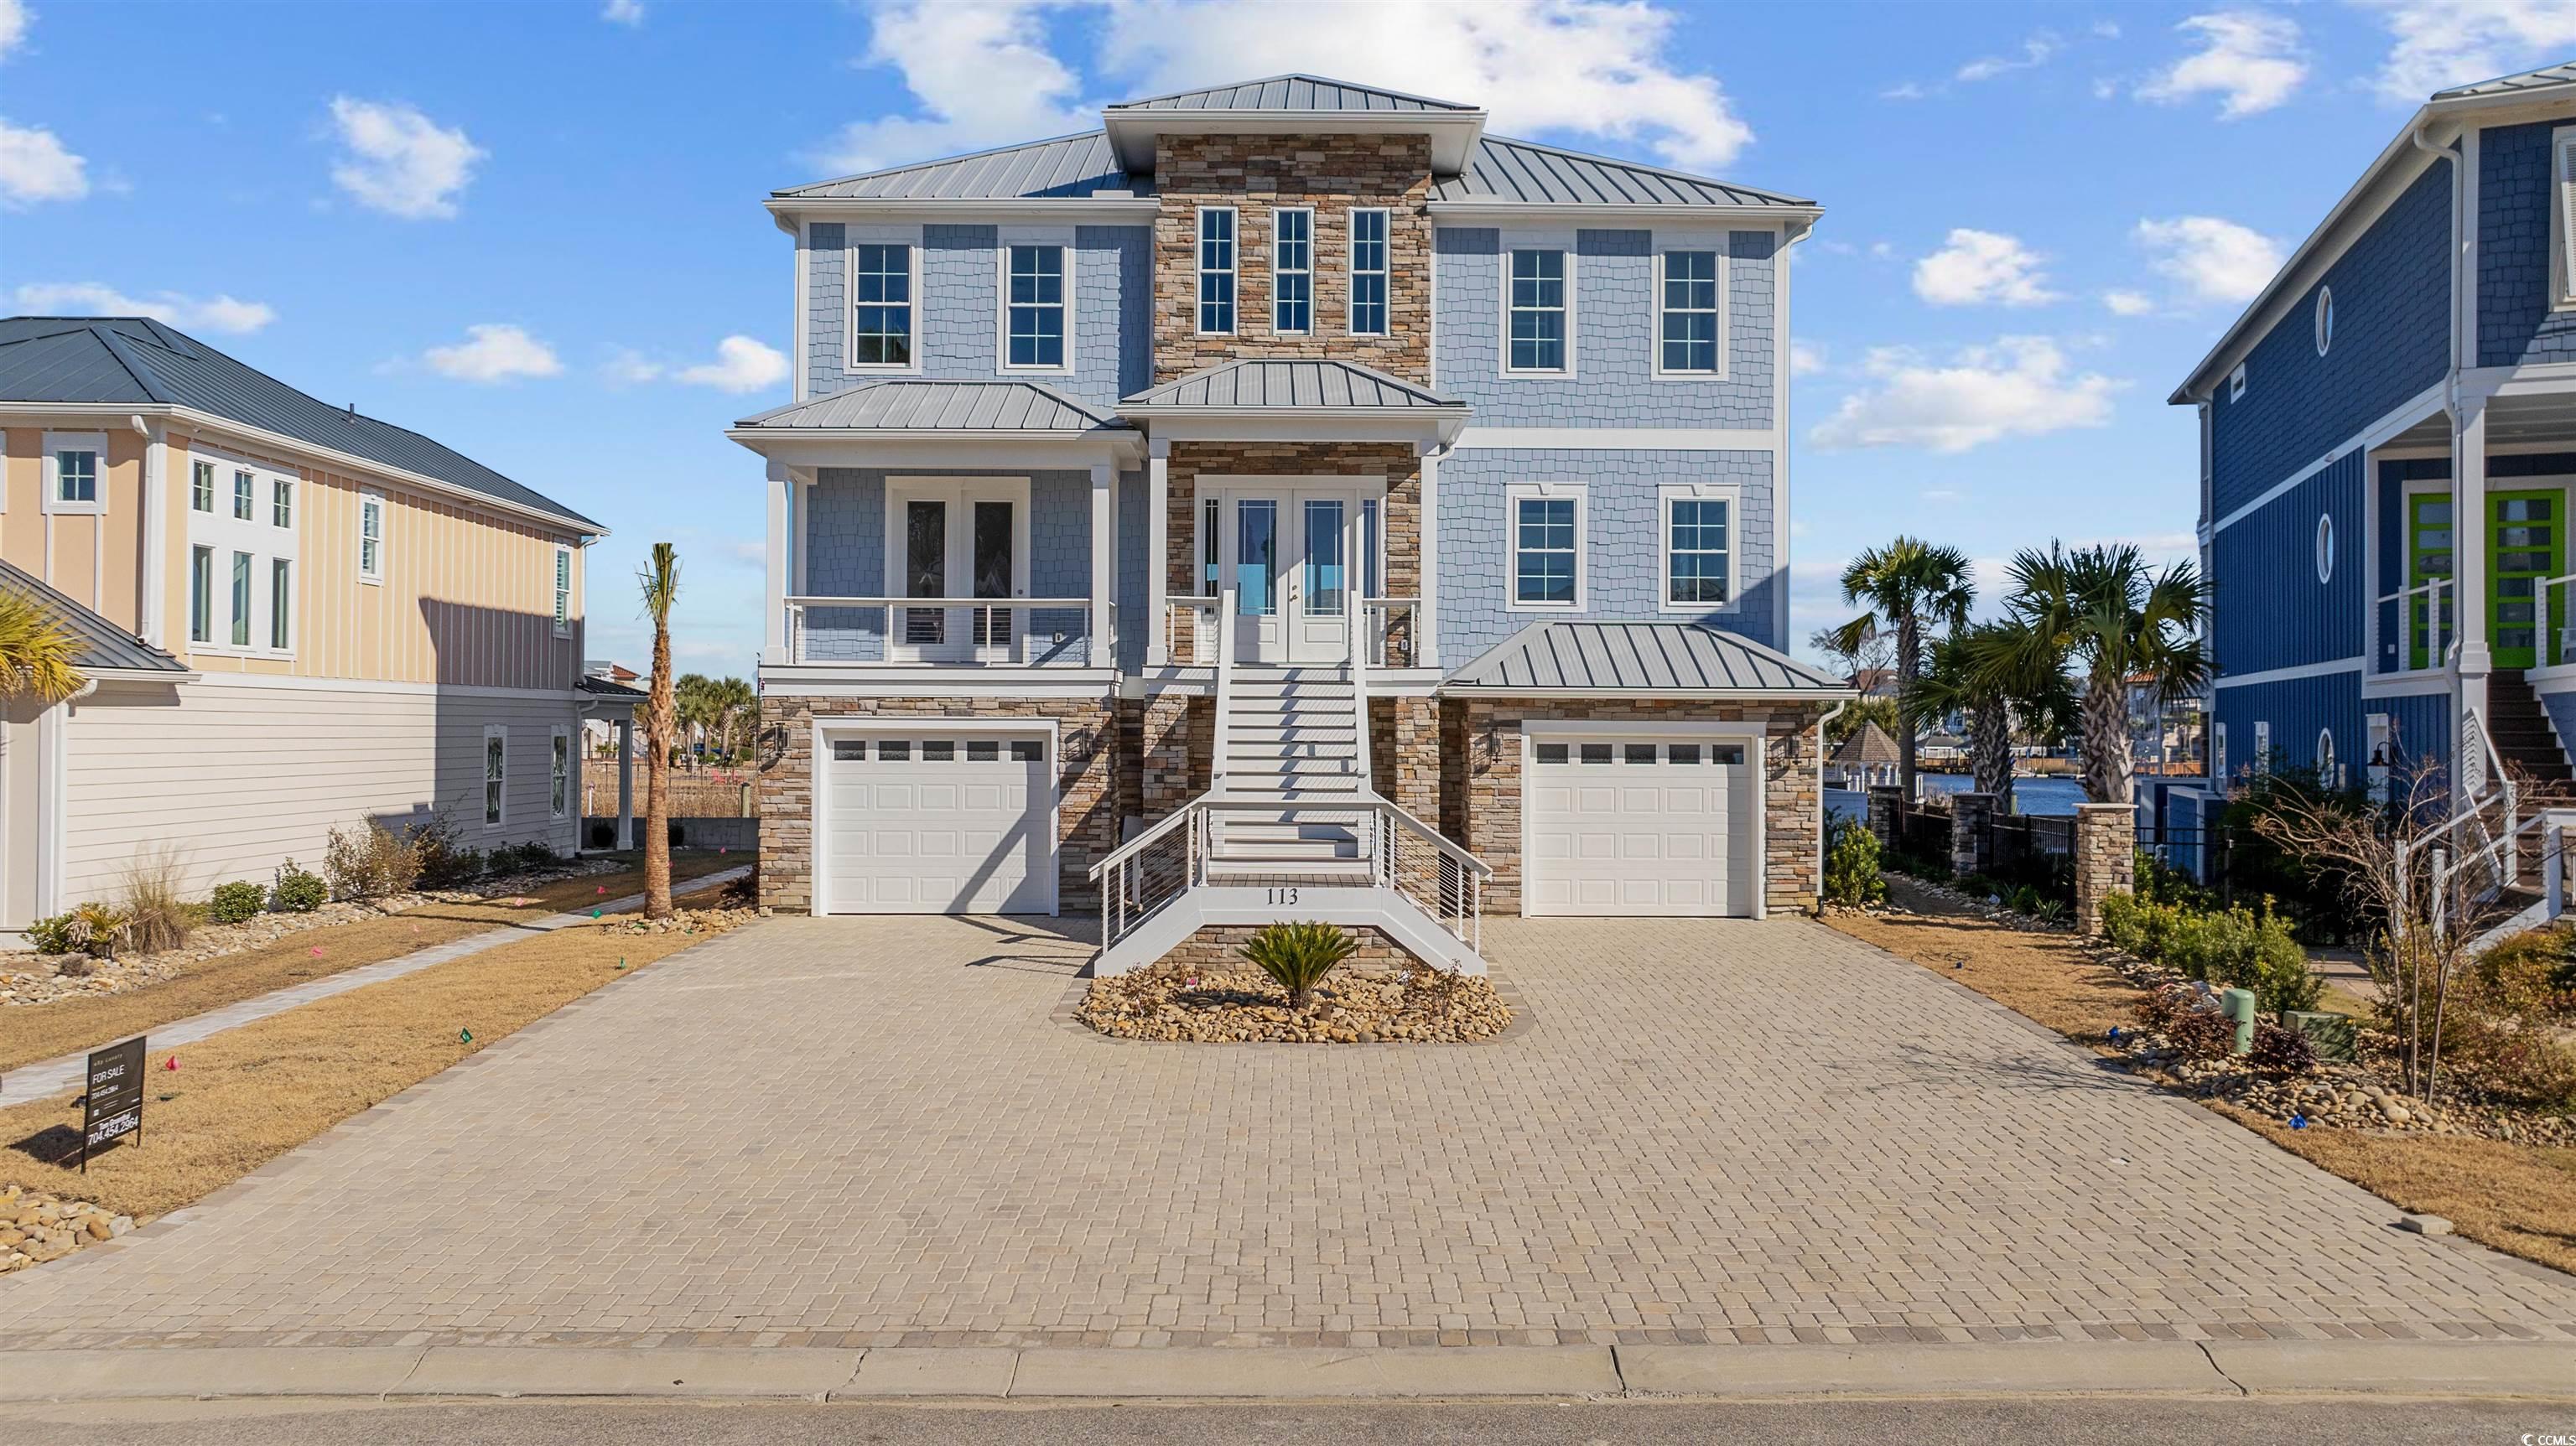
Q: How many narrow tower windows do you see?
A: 3